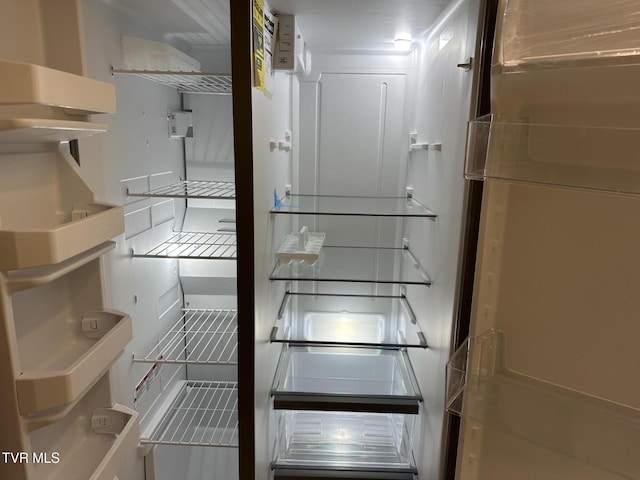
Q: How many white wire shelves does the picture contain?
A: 5